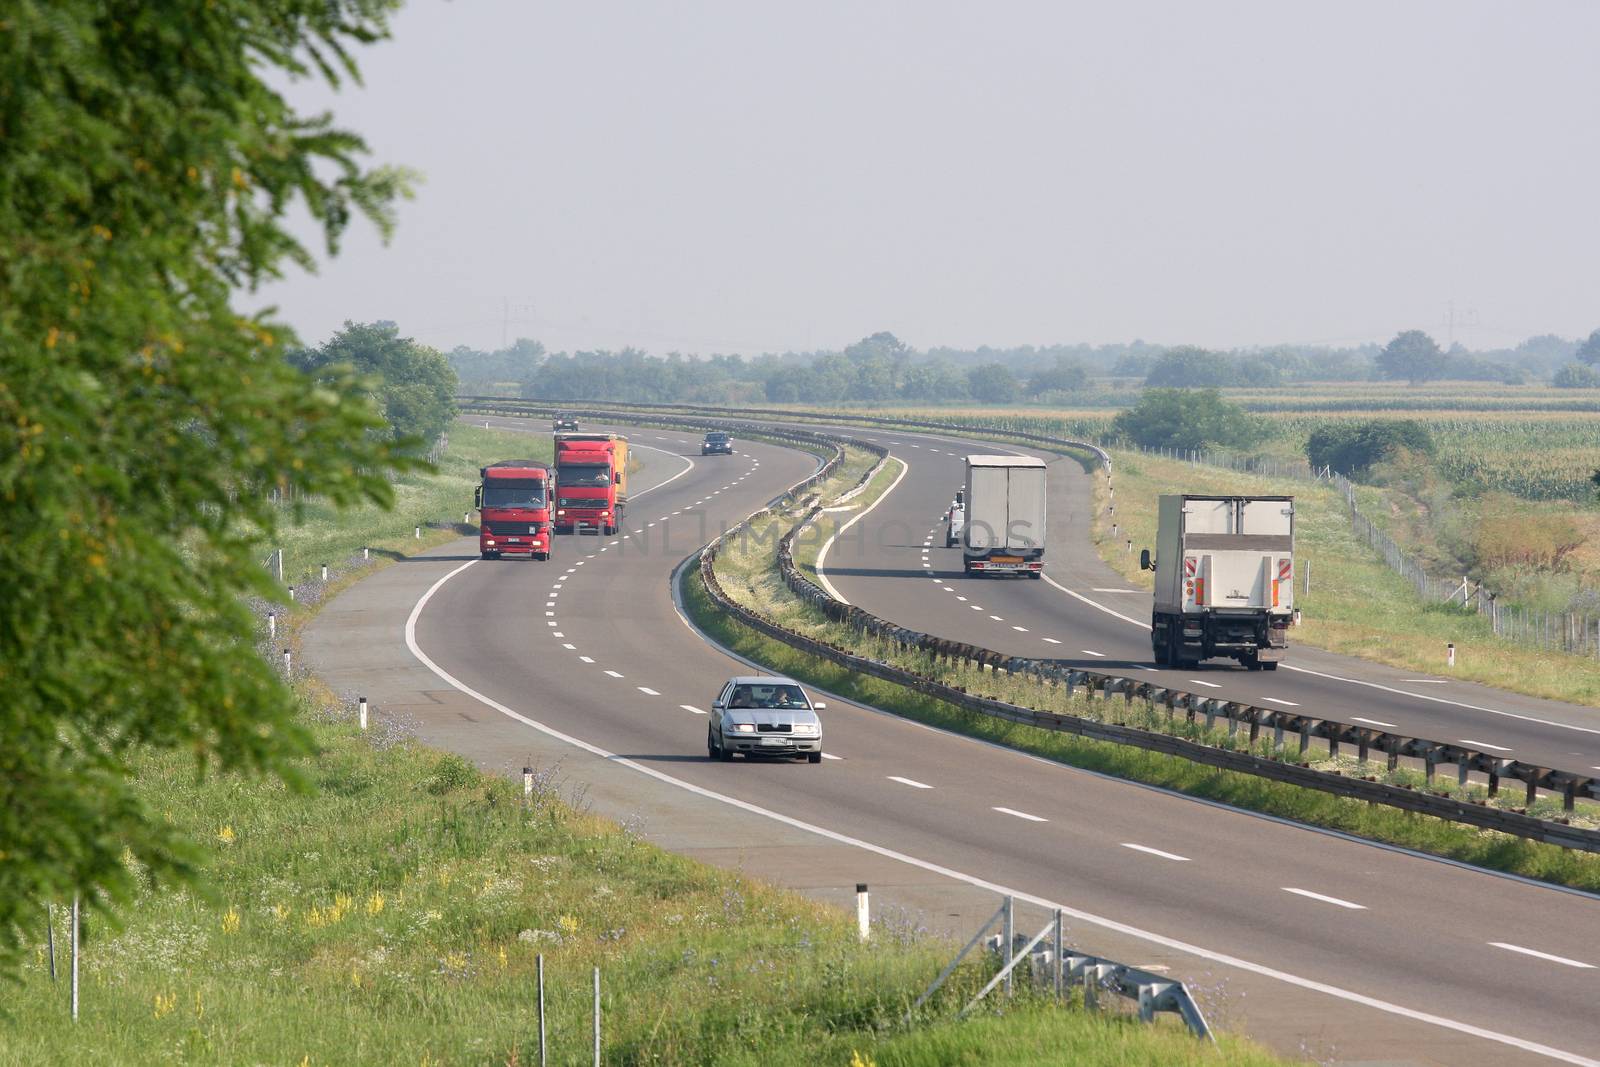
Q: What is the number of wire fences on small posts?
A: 1